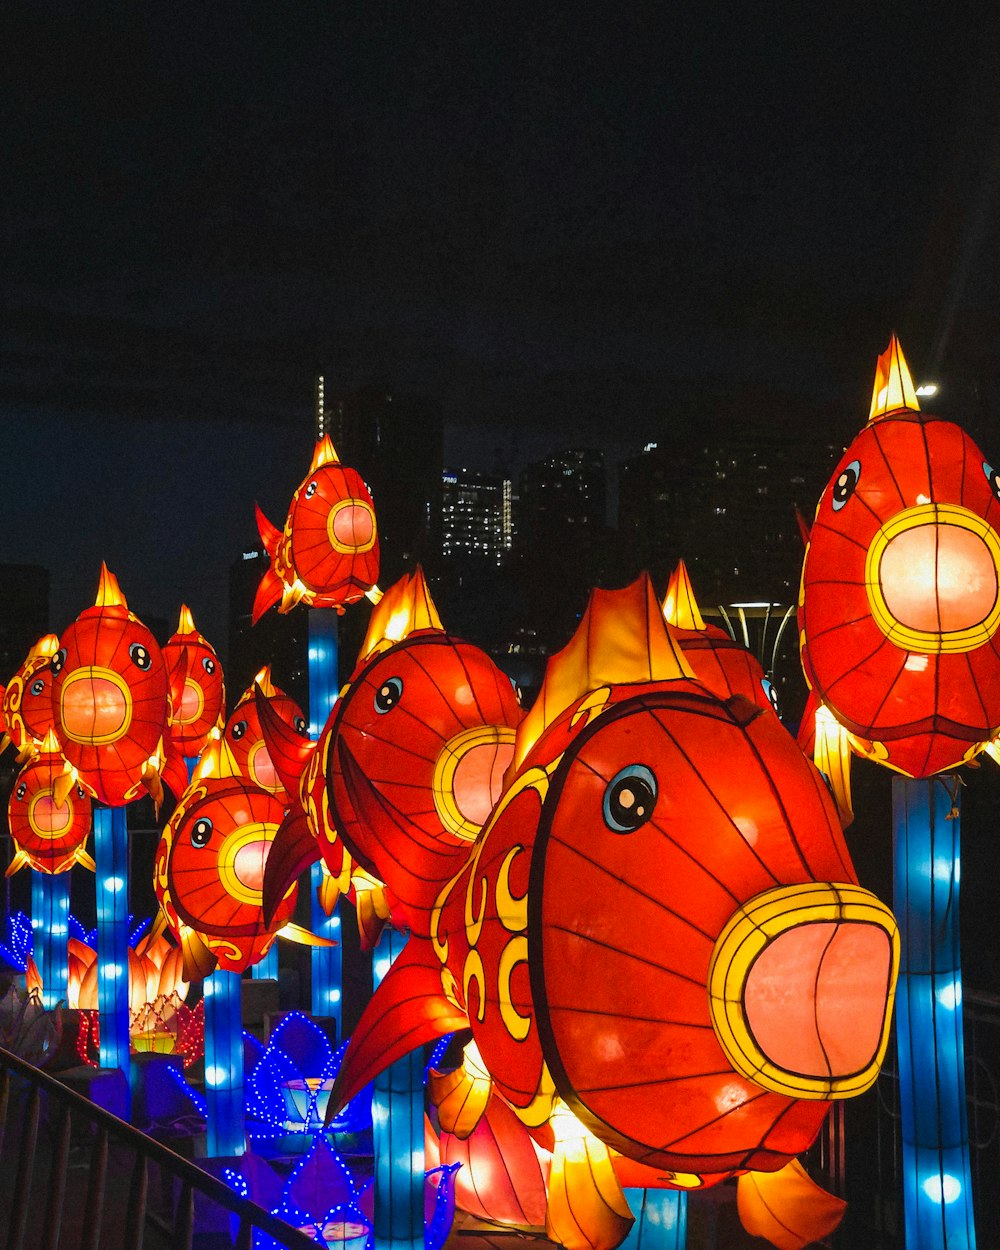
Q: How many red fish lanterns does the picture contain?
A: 11